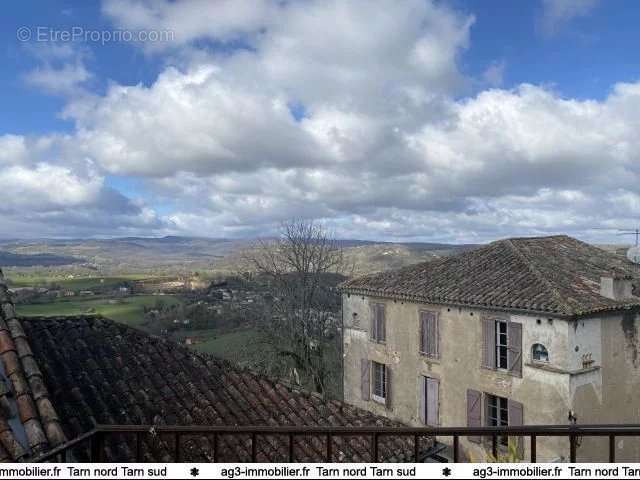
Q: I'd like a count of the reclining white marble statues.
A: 0